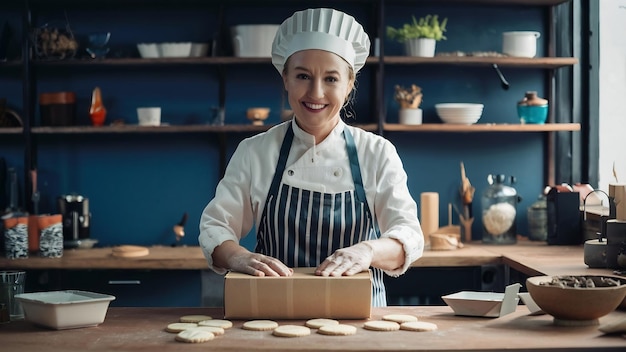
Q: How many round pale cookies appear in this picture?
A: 12